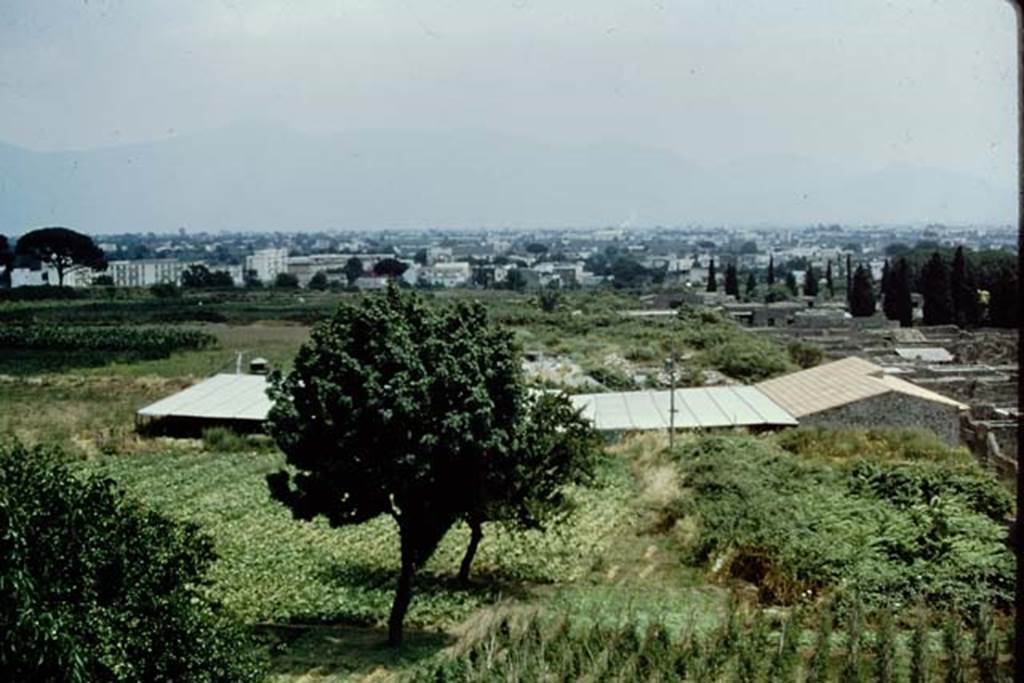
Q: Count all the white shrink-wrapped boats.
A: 0